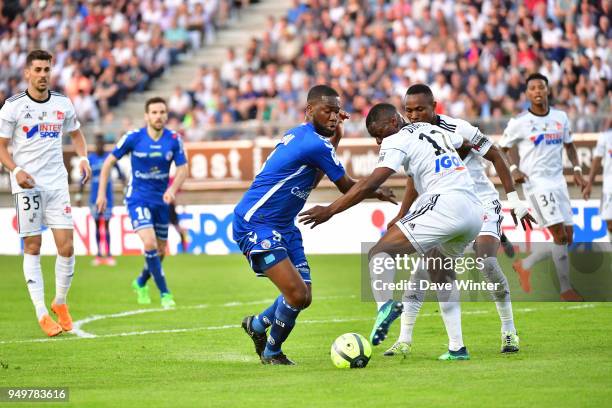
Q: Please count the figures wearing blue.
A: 3